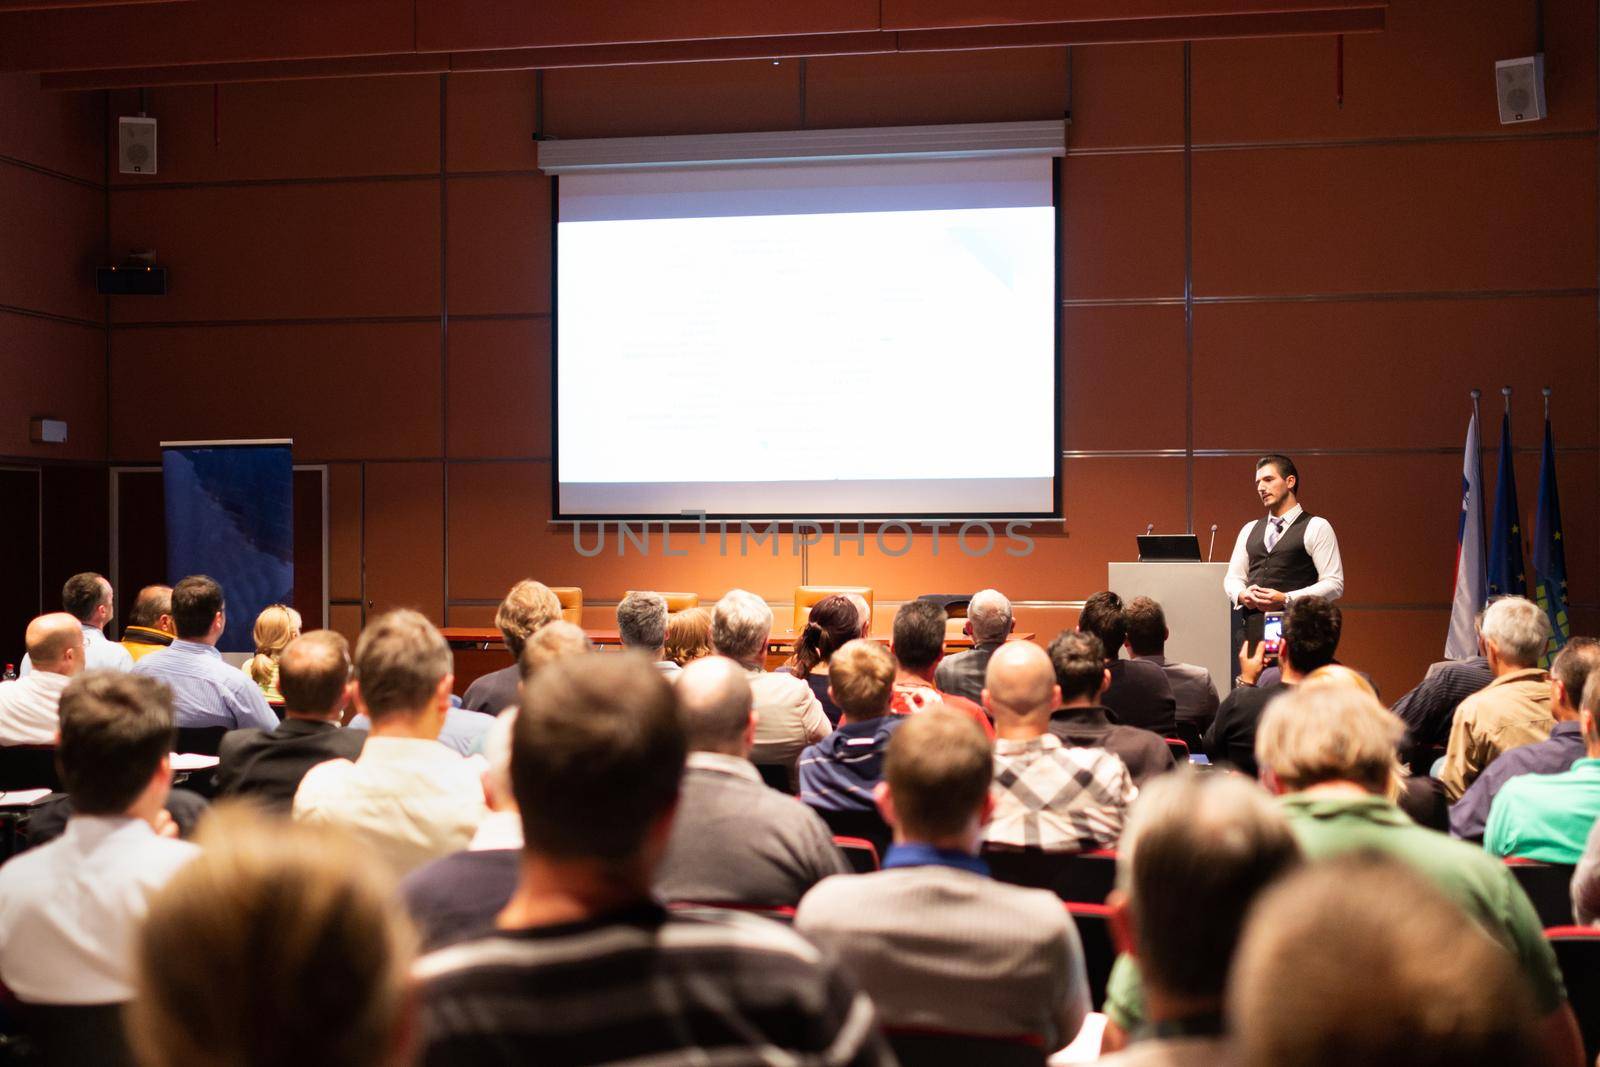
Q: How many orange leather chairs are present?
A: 3